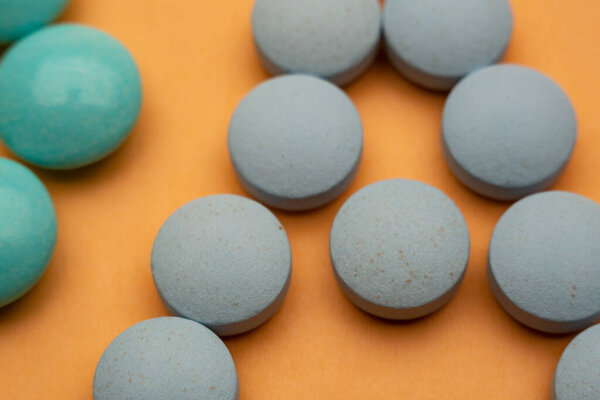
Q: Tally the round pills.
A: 12